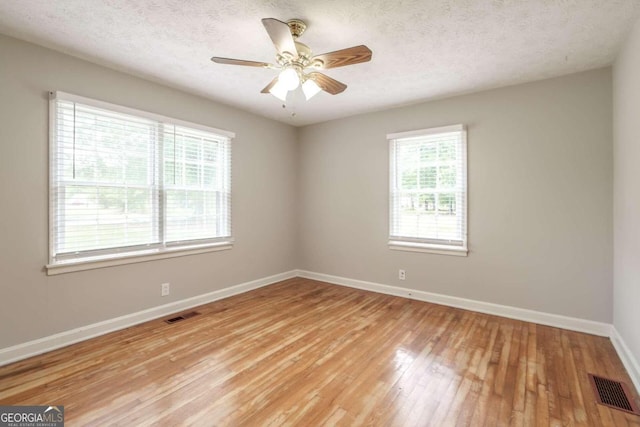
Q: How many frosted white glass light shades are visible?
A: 3